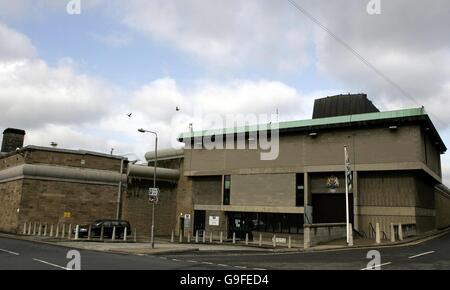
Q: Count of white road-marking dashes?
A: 11